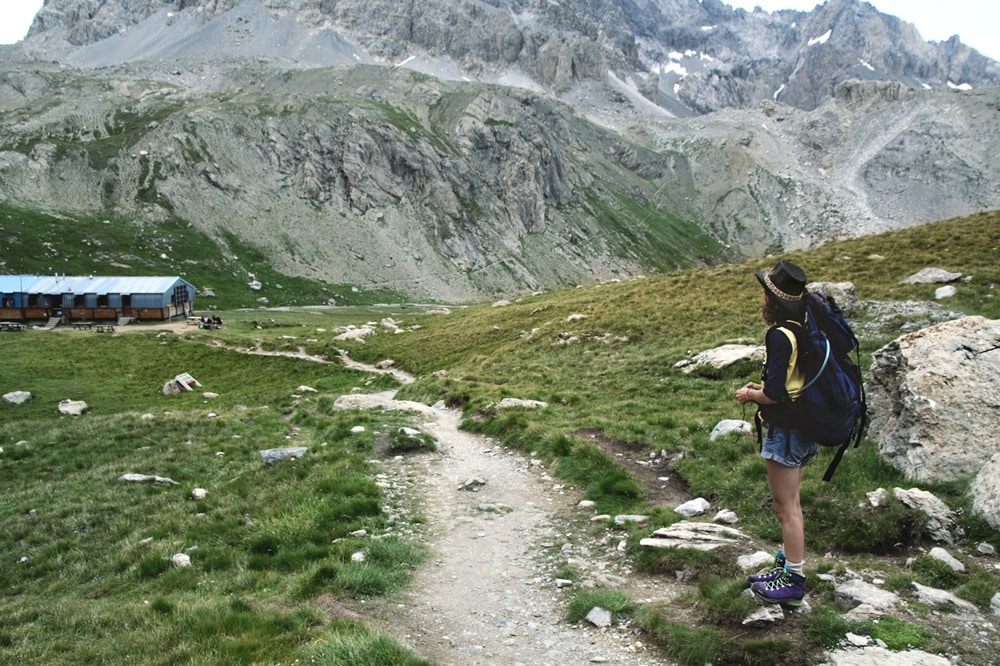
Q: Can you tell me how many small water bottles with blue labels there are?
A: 0